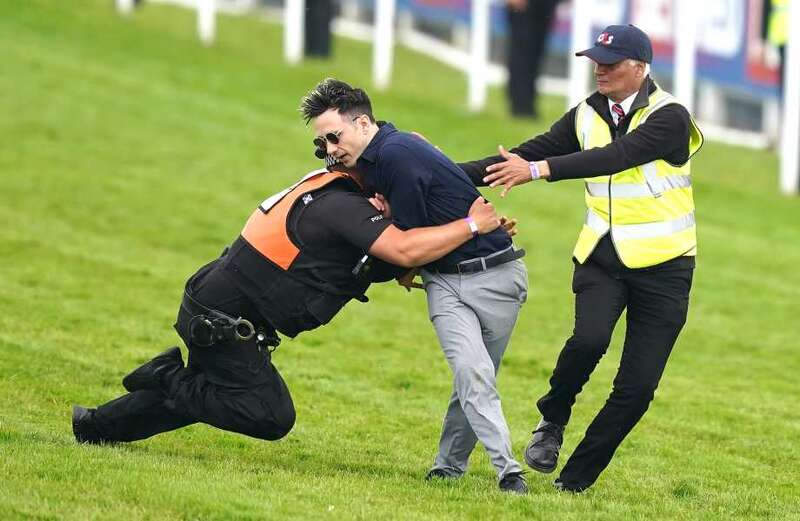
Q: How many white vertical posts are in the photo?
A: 8